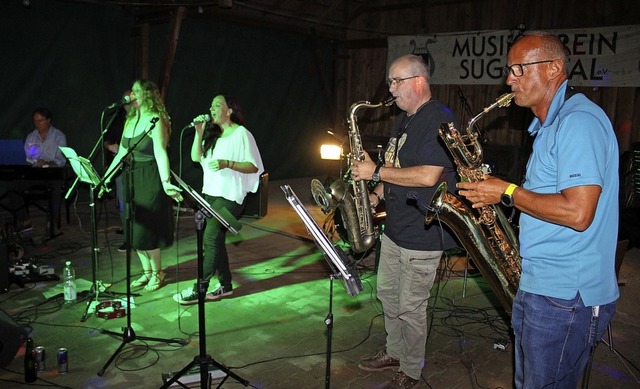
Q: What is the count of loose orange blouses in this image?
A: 0